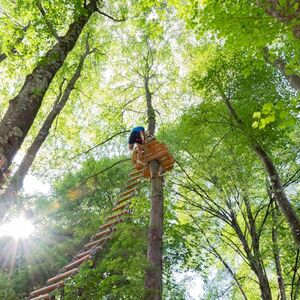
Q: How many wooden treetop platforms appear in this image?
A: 1